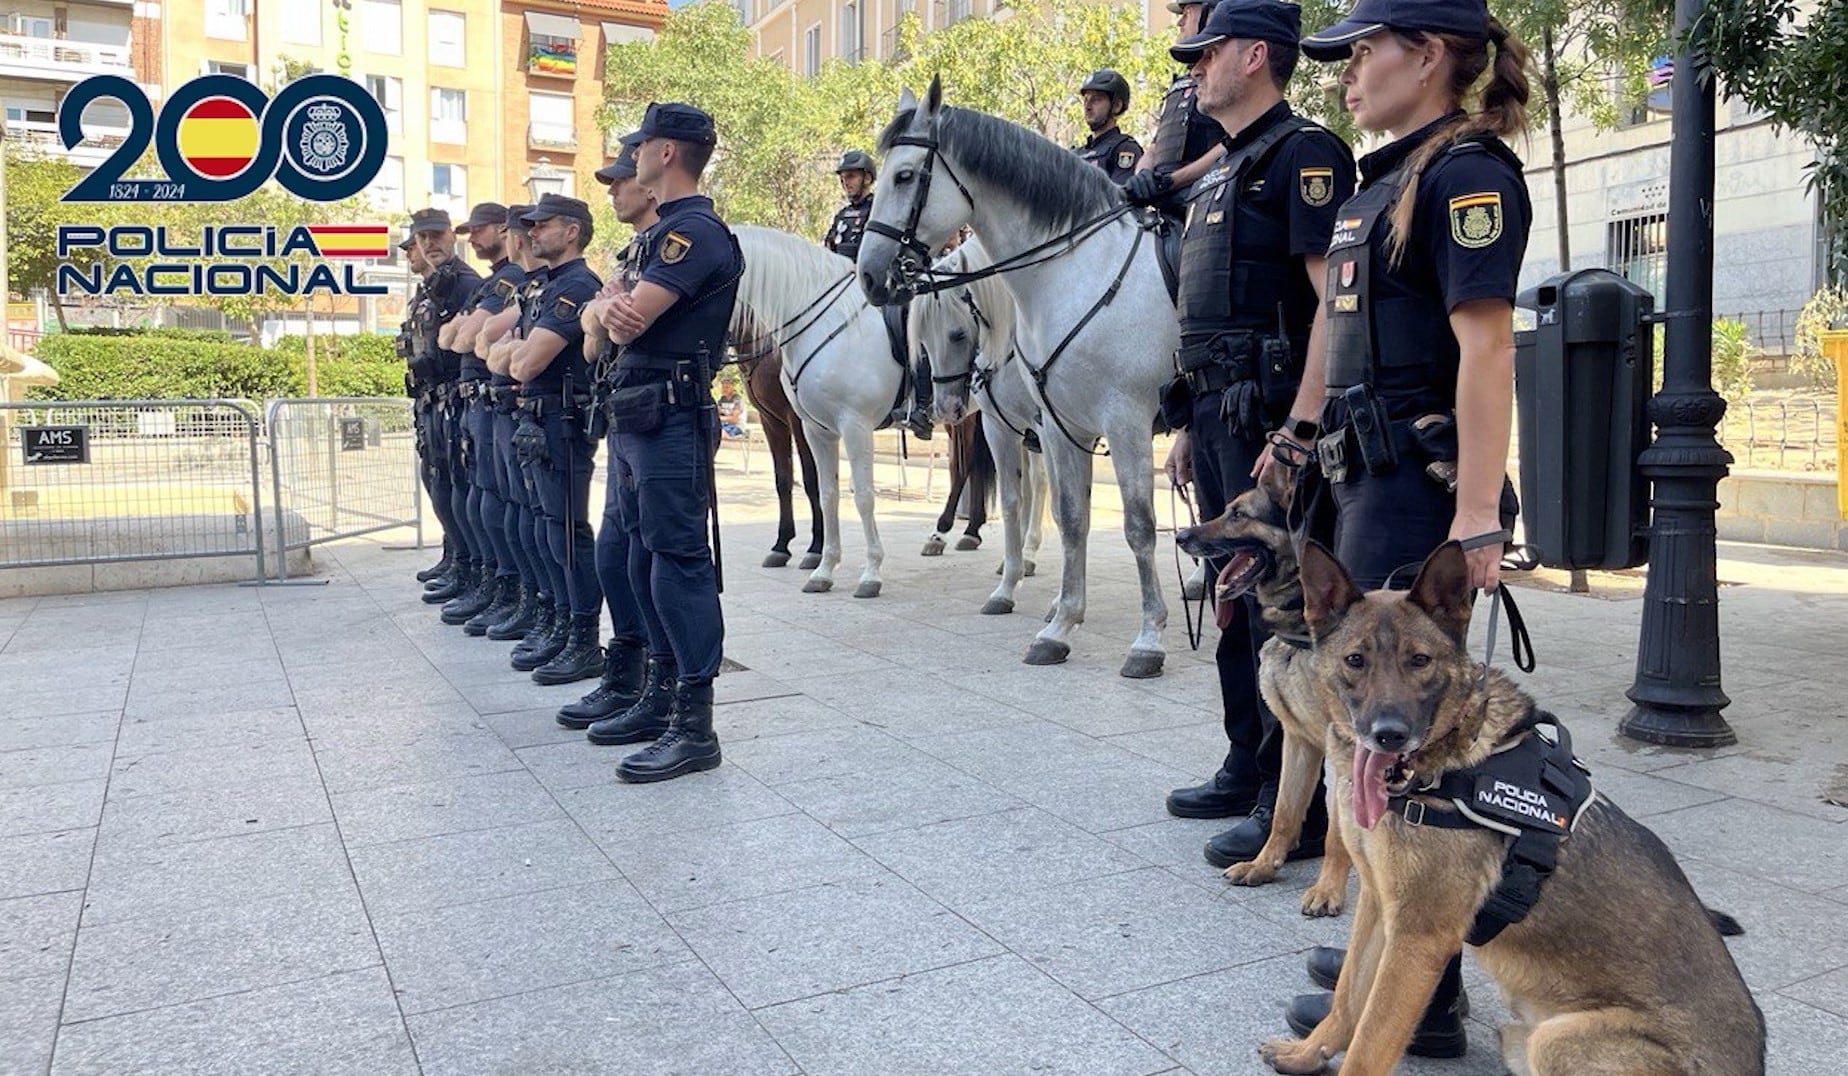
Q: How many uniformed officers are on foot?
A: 9